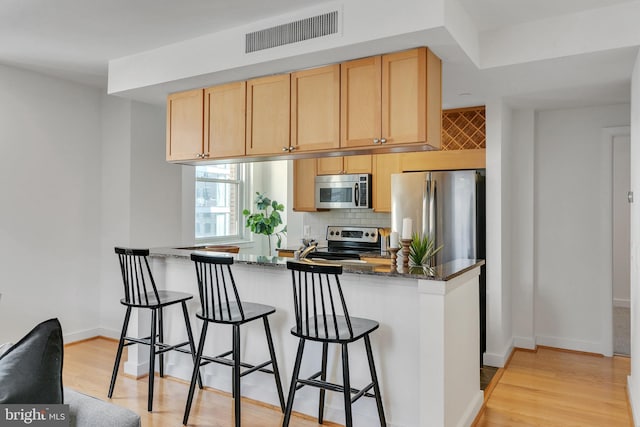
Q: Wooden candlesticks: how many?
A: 2